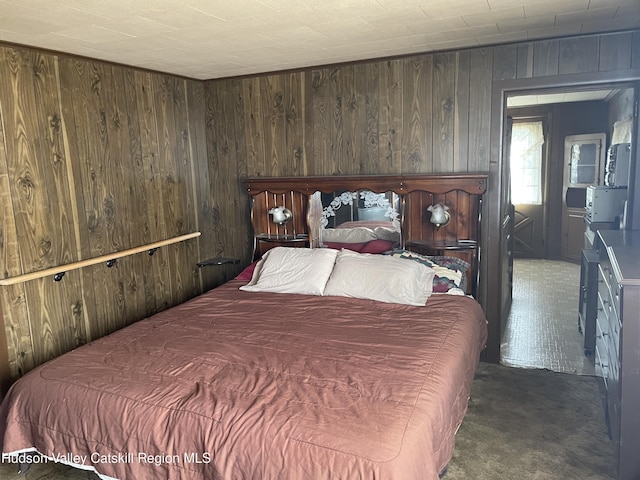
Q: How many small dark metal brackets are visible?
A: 3